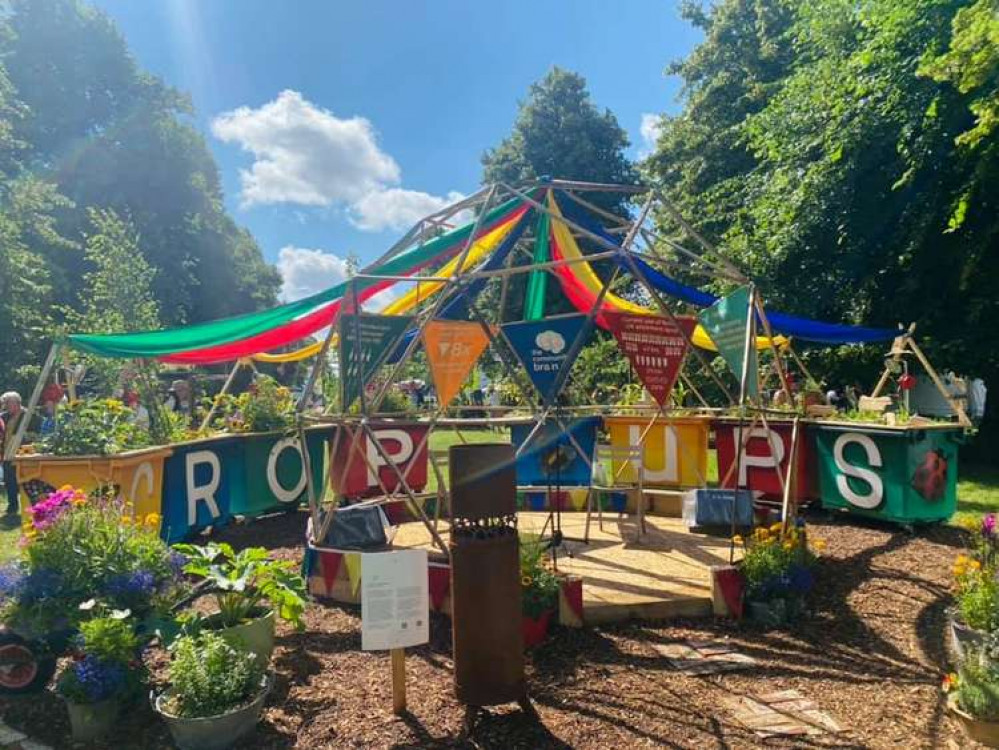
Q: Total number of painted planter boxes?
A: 8